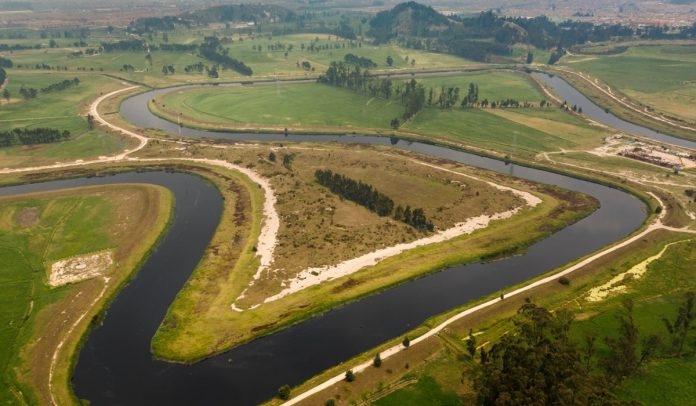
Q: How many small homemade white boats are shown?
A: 0